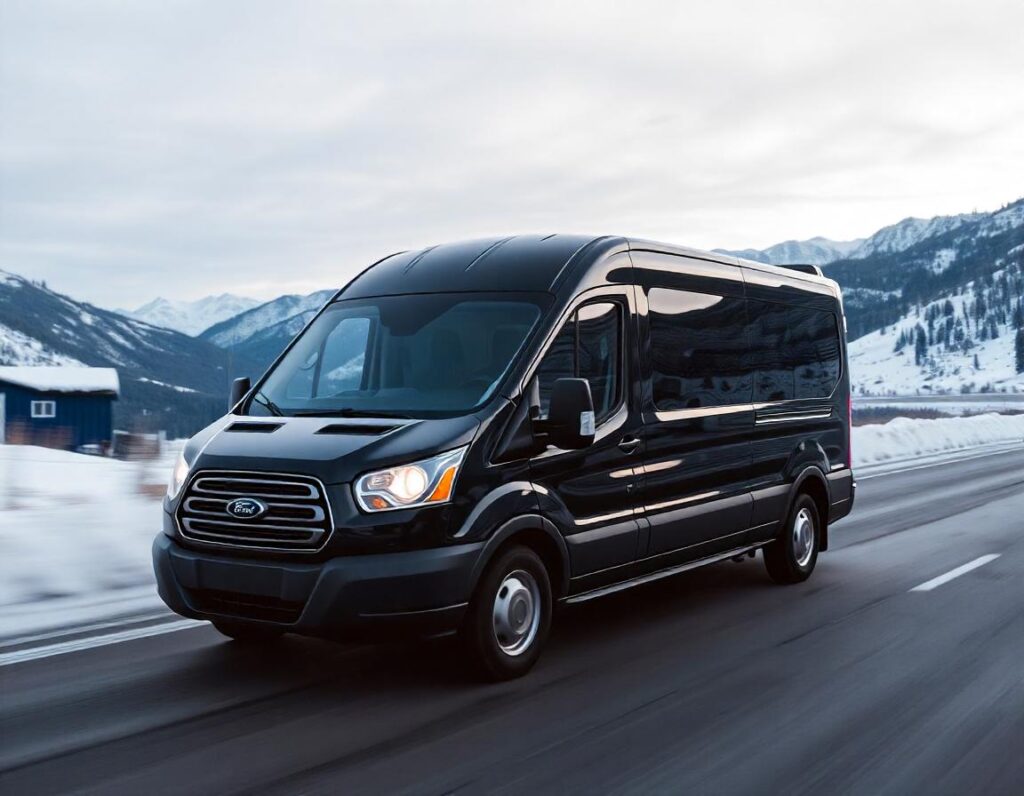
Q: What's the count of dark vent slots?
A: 2